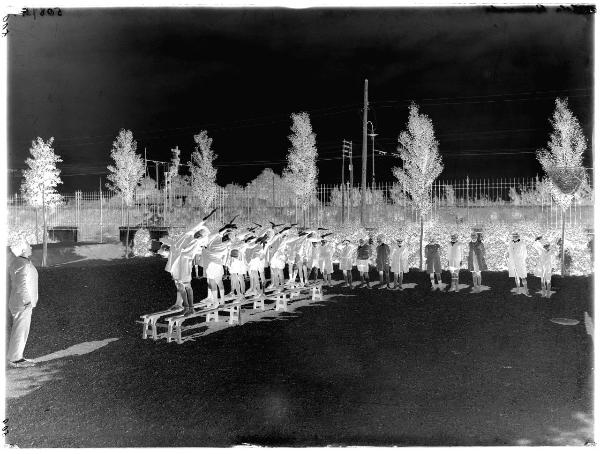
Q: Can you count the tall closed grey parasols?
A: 0